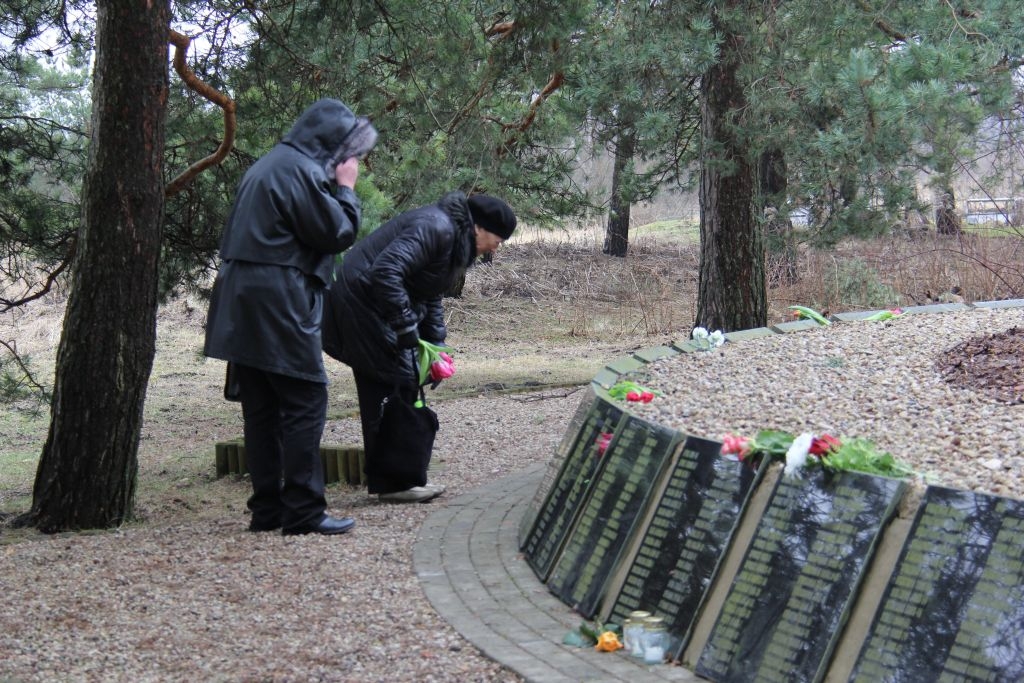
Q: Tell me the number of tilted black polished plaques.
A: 5